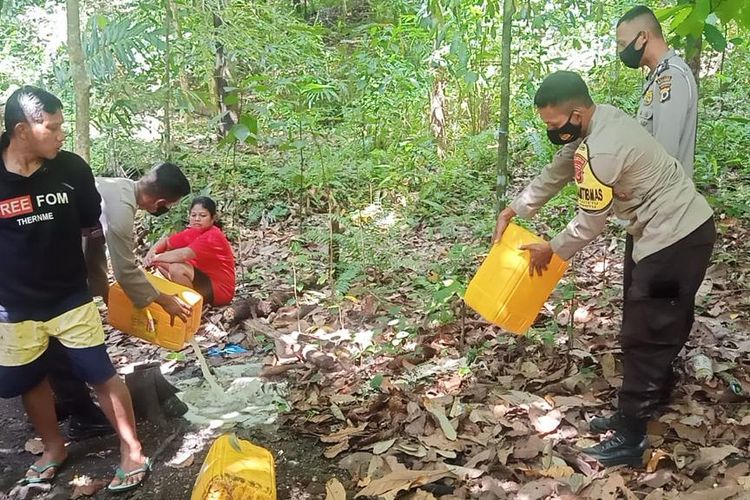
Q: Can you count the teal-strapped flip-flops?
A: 2